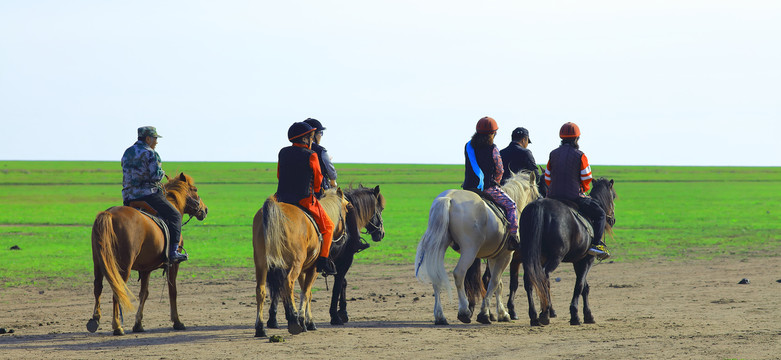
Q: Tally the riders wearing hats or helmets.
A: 6